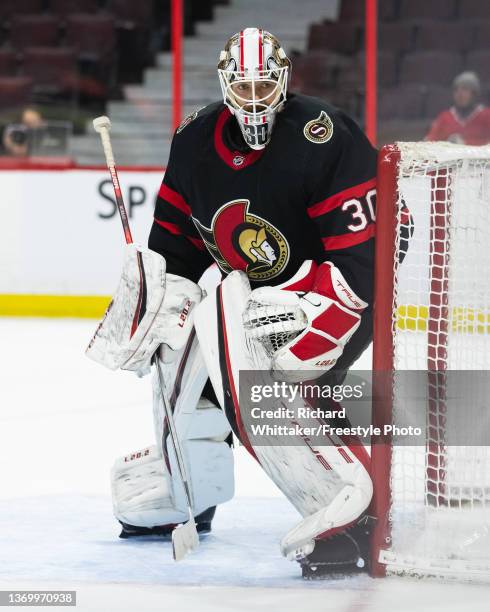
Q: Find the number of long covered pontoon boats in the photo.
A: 0